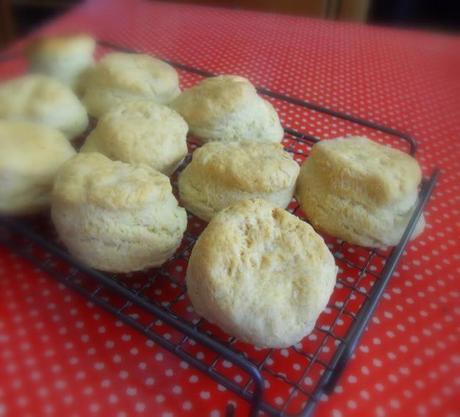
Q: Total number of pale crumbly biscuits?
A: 10